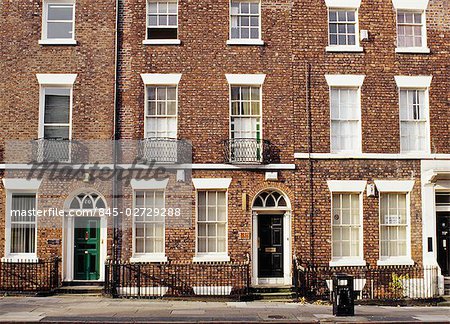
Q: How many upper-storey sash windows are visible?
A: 10